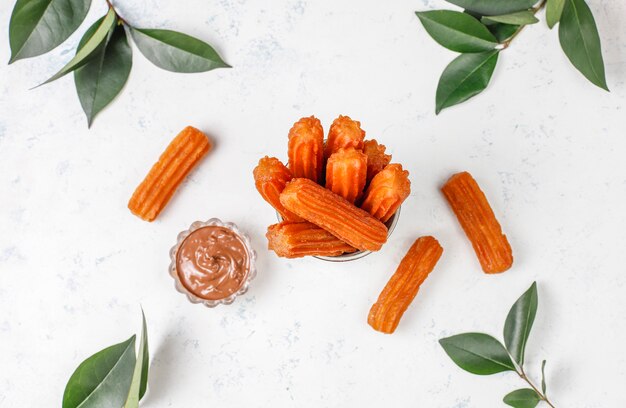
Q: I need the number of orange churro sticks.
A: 11